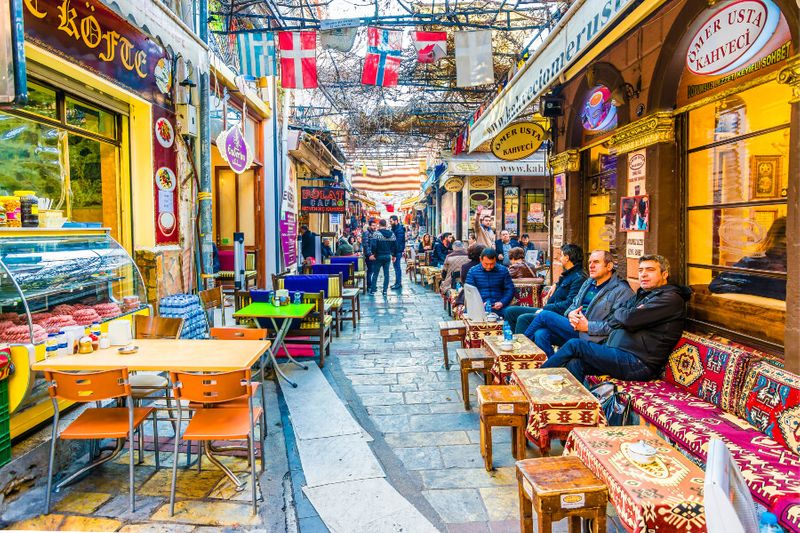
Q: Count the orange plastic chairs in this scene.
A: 3